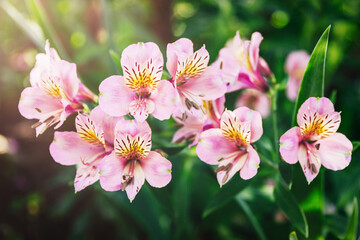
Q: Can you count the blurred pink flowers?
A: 2